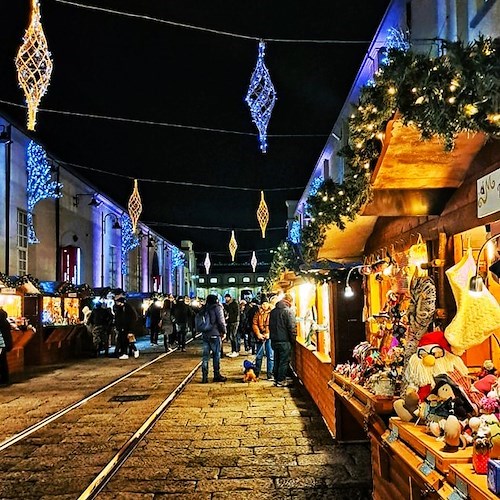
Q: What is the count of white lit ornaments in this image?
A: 2